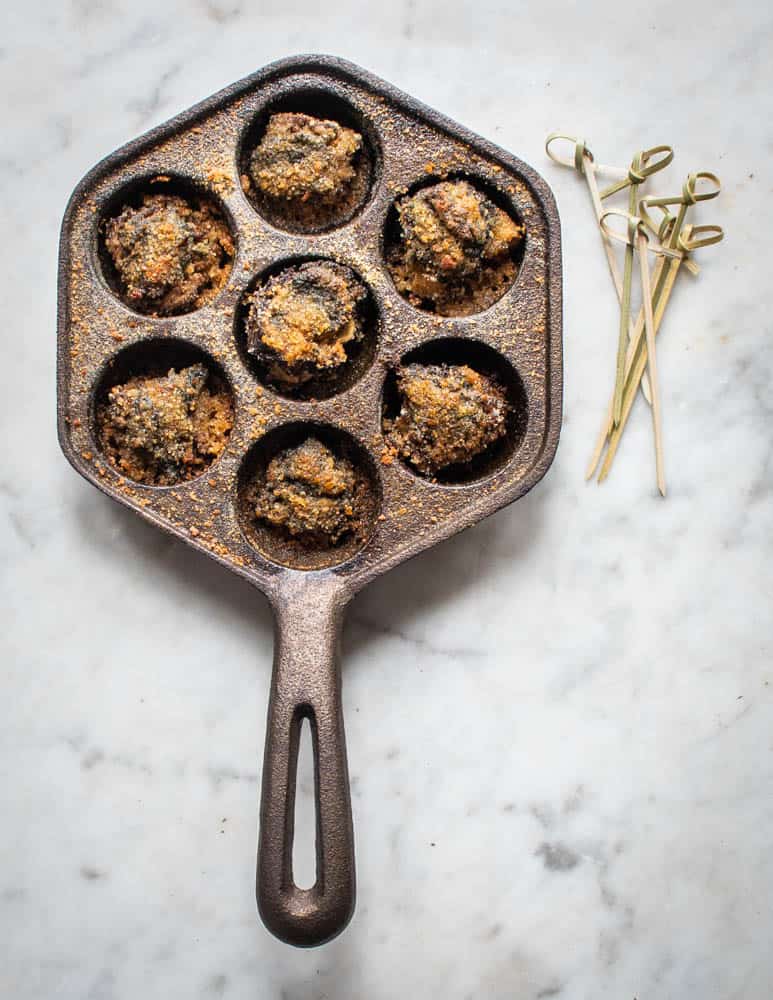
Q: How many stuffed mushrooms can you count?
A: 7